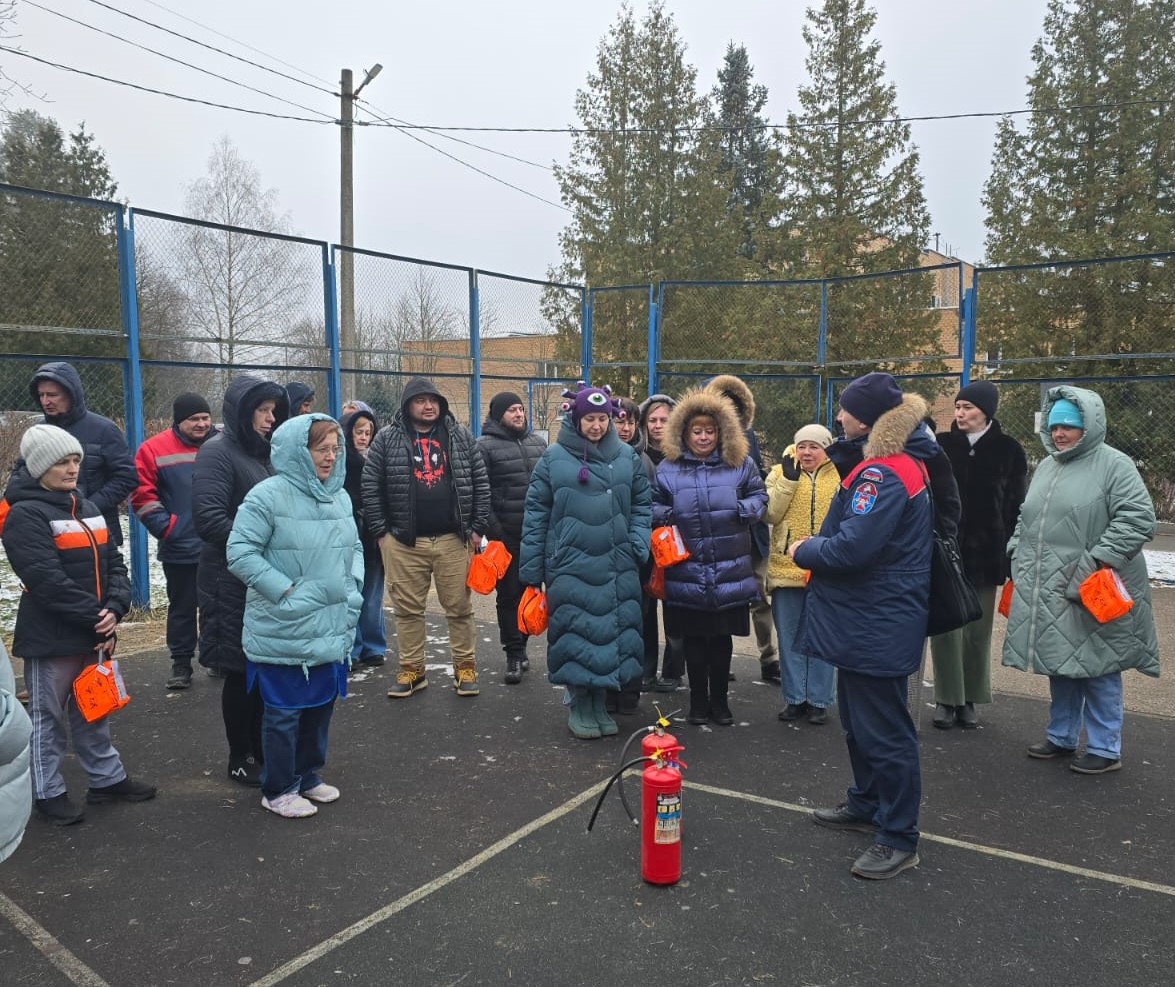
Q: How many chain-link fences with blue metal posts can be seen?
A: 1